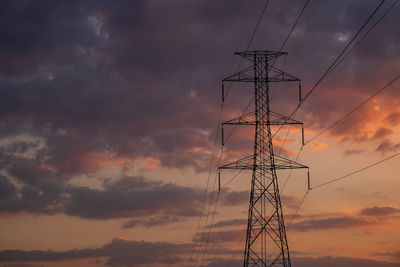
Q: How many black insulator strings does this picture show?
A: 6